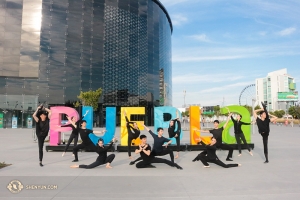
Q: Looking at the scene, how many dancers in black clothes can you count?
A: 12